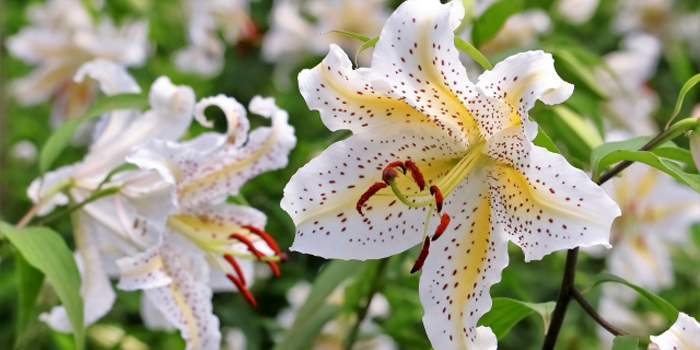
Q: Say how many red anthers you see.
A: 11